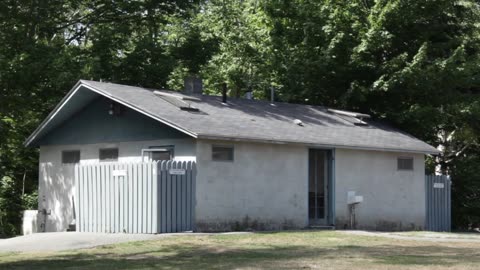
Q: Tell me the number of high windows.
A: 4